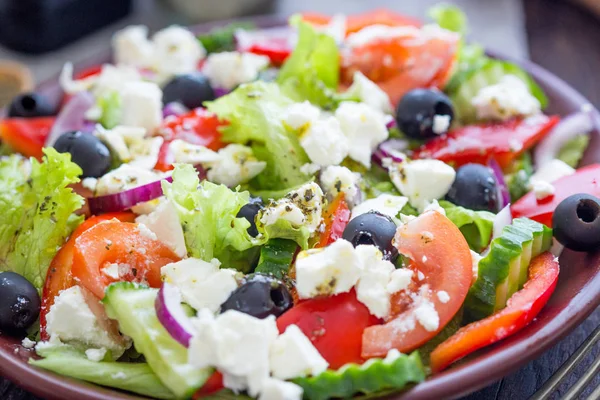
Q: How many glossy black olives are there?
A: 10